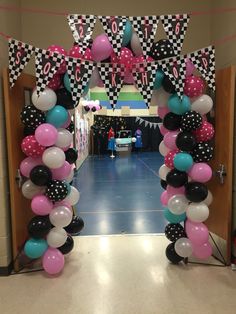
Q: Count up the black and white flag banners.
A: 11